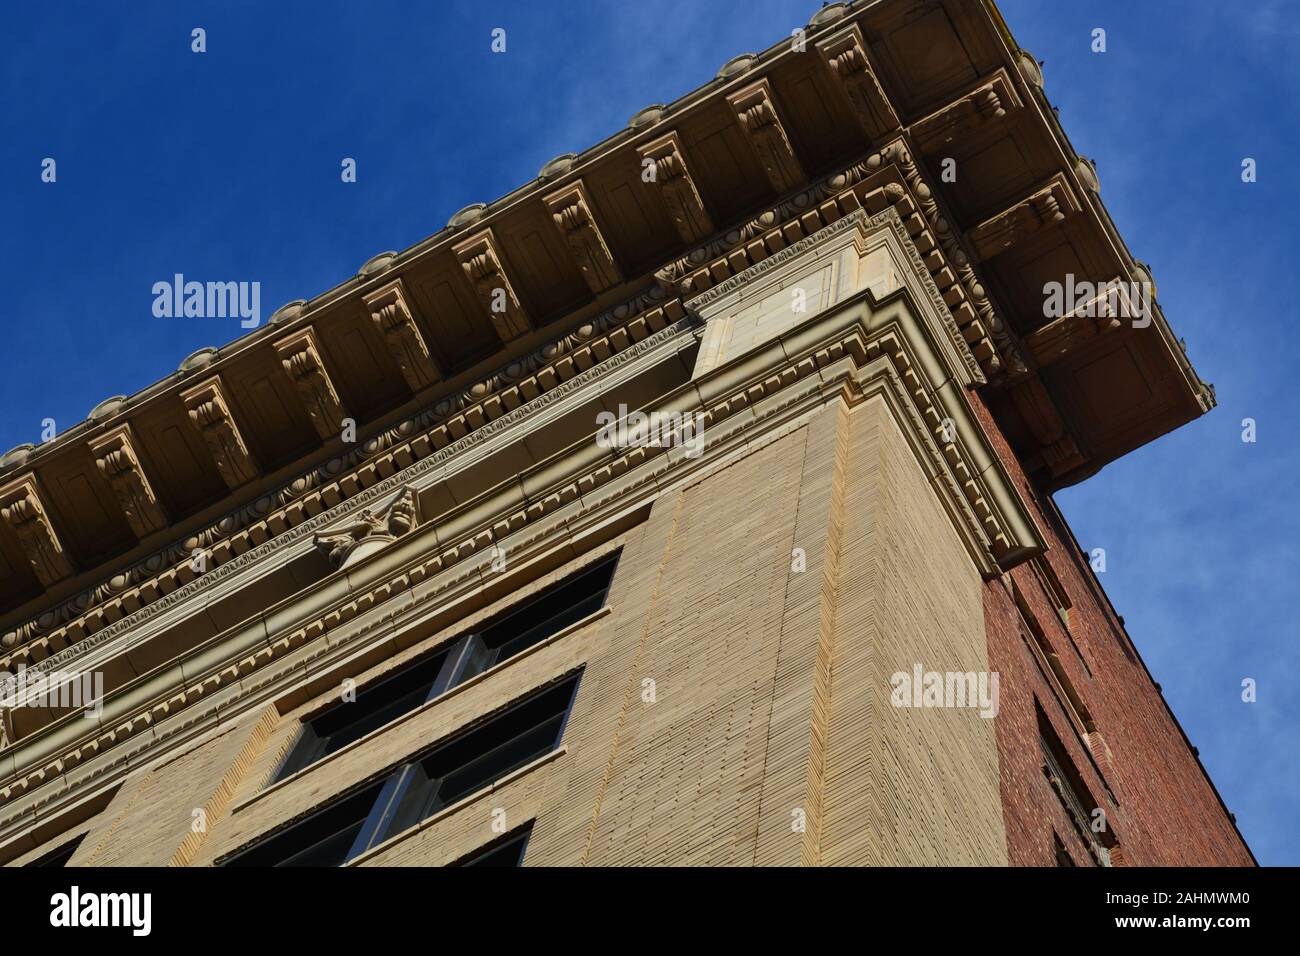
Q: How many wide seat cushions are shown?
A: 0